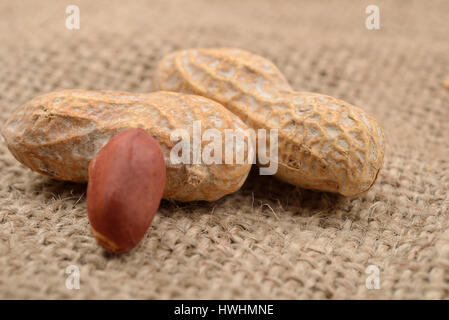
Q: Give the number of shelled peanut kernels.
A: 1